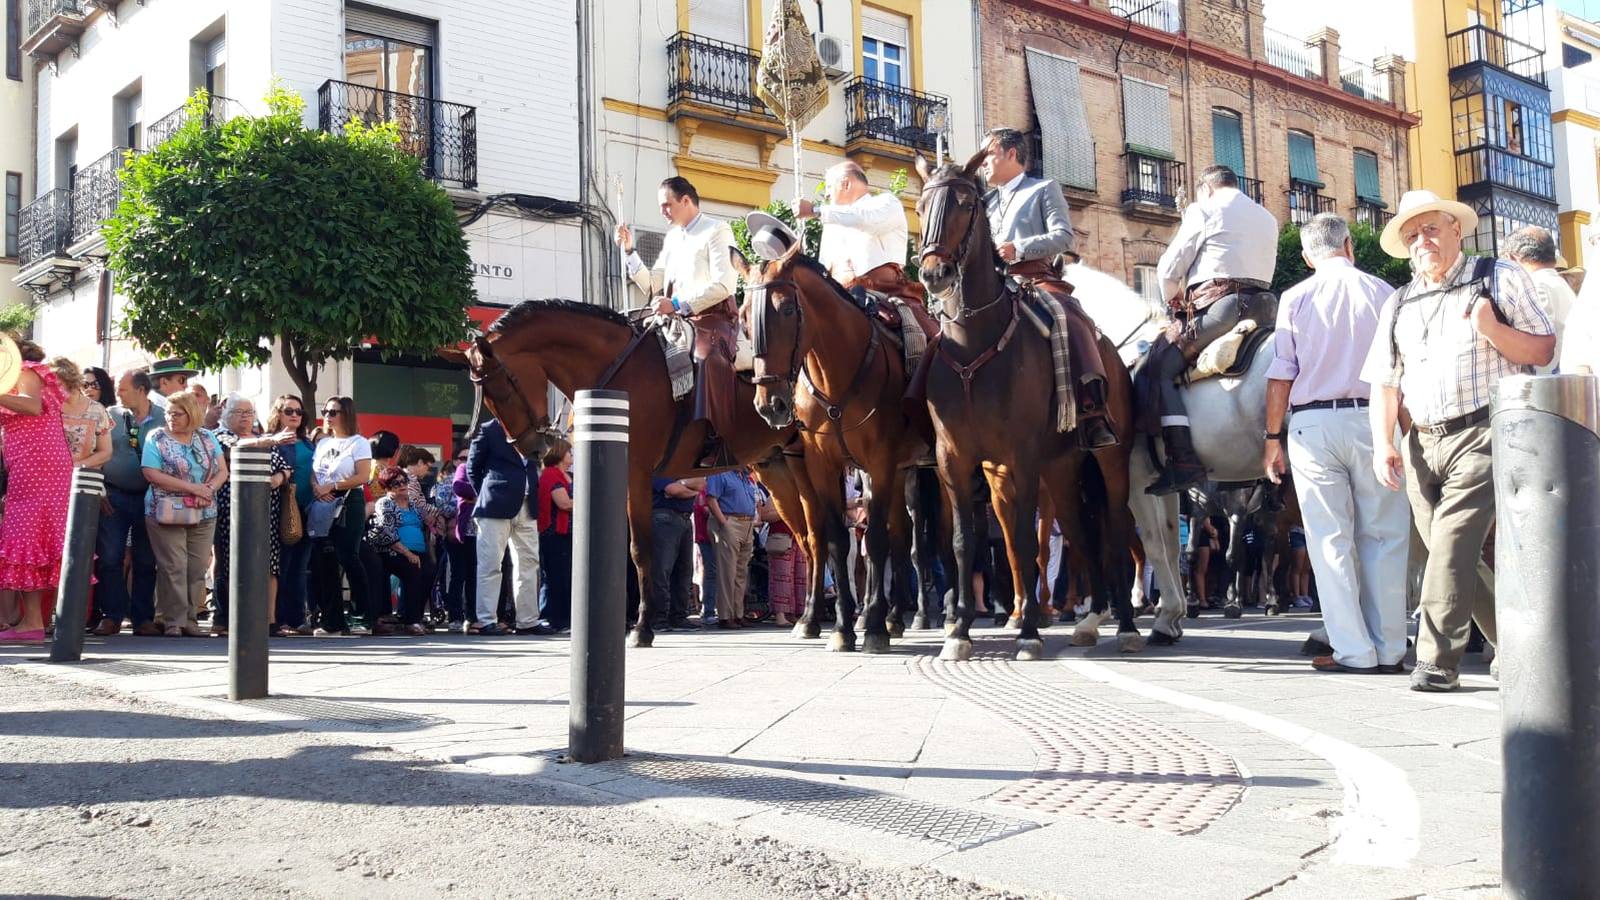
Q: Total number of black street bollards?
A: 4